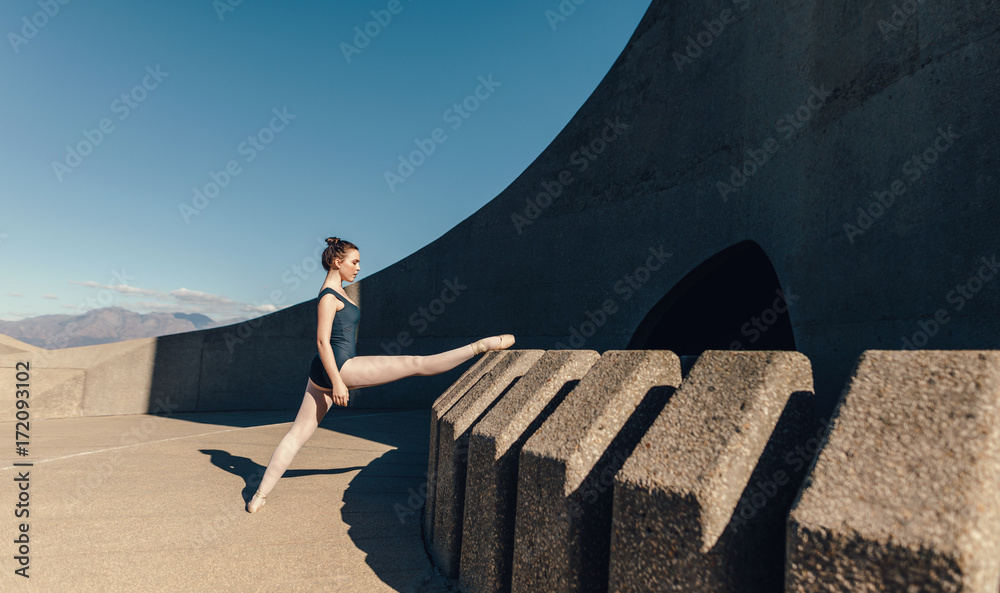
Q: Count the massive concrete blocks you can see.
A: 6